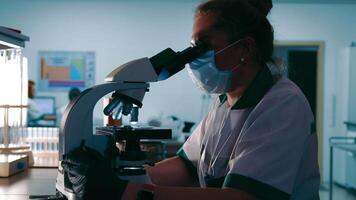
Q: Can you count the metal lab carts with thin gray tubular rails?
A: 1